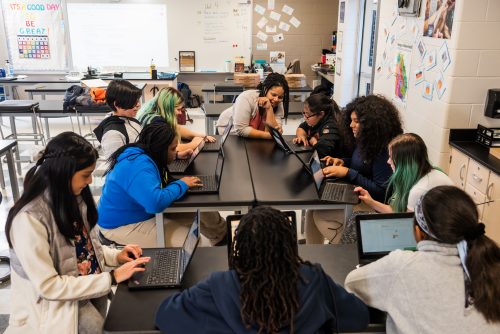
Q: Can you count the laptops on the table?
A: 9